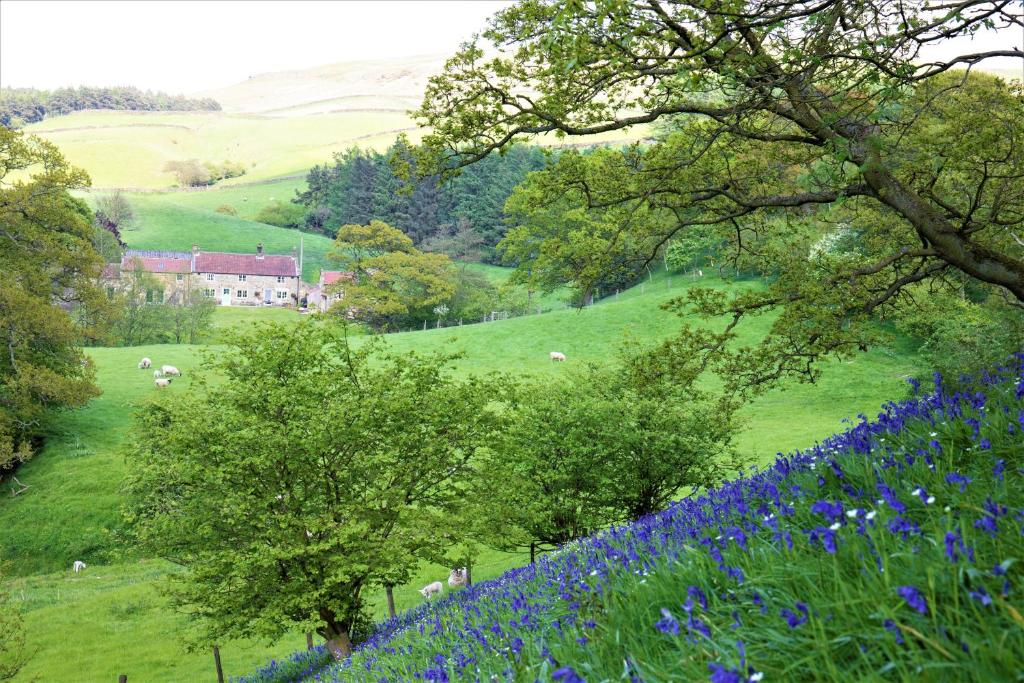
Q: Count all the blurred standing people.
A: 0